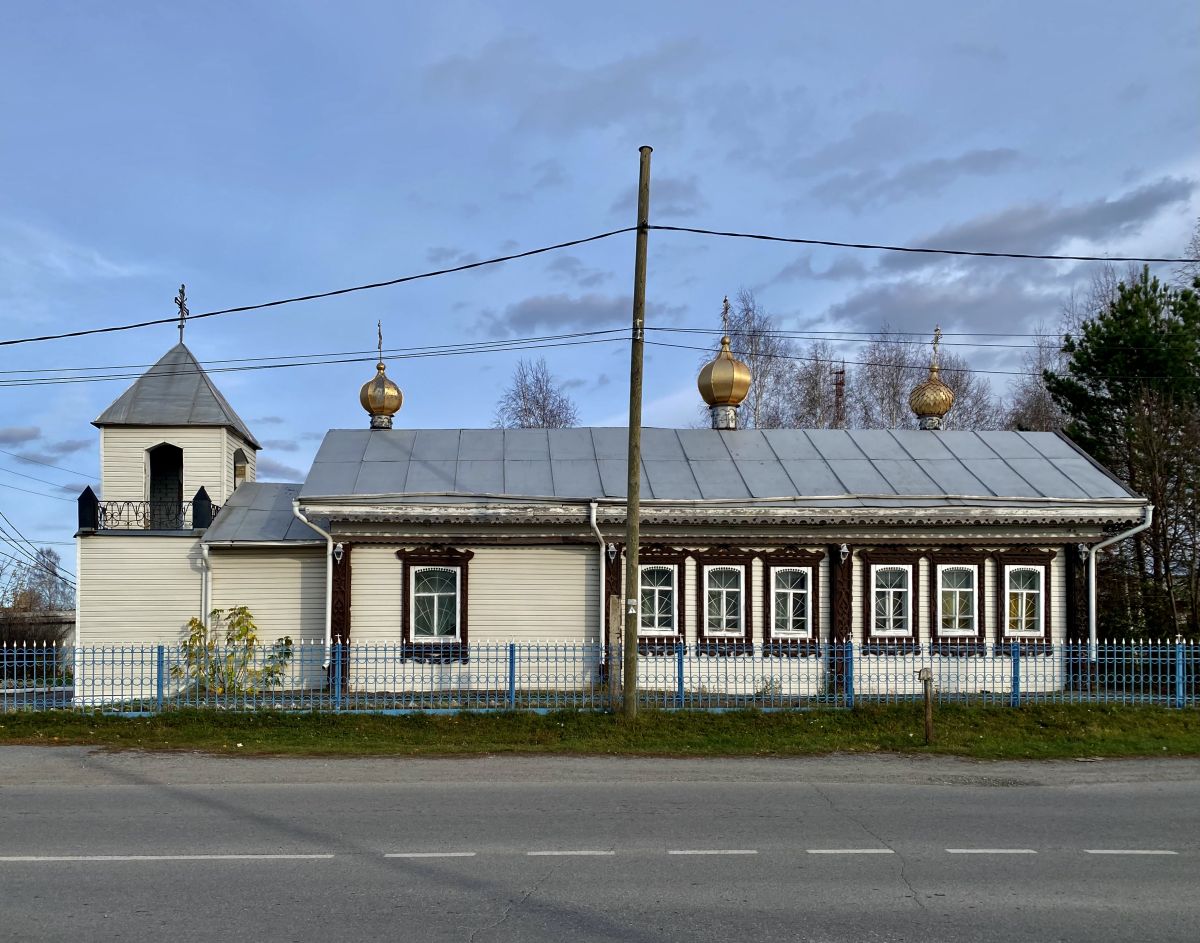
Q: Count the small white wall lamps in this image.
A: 4